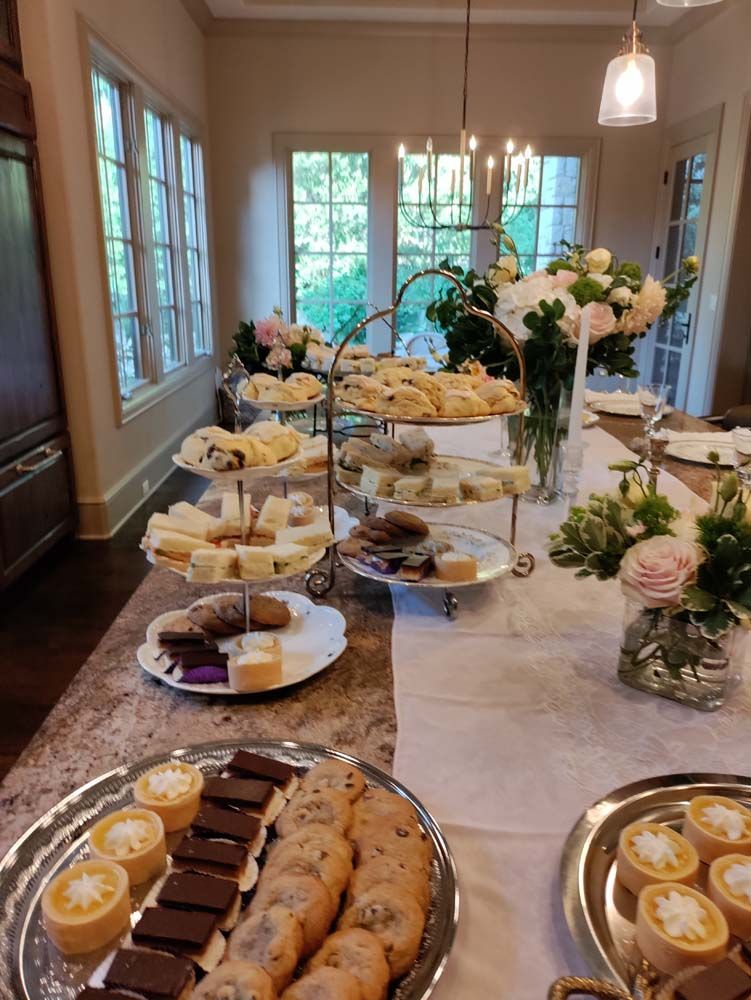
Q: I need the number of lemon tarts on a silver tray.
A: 7